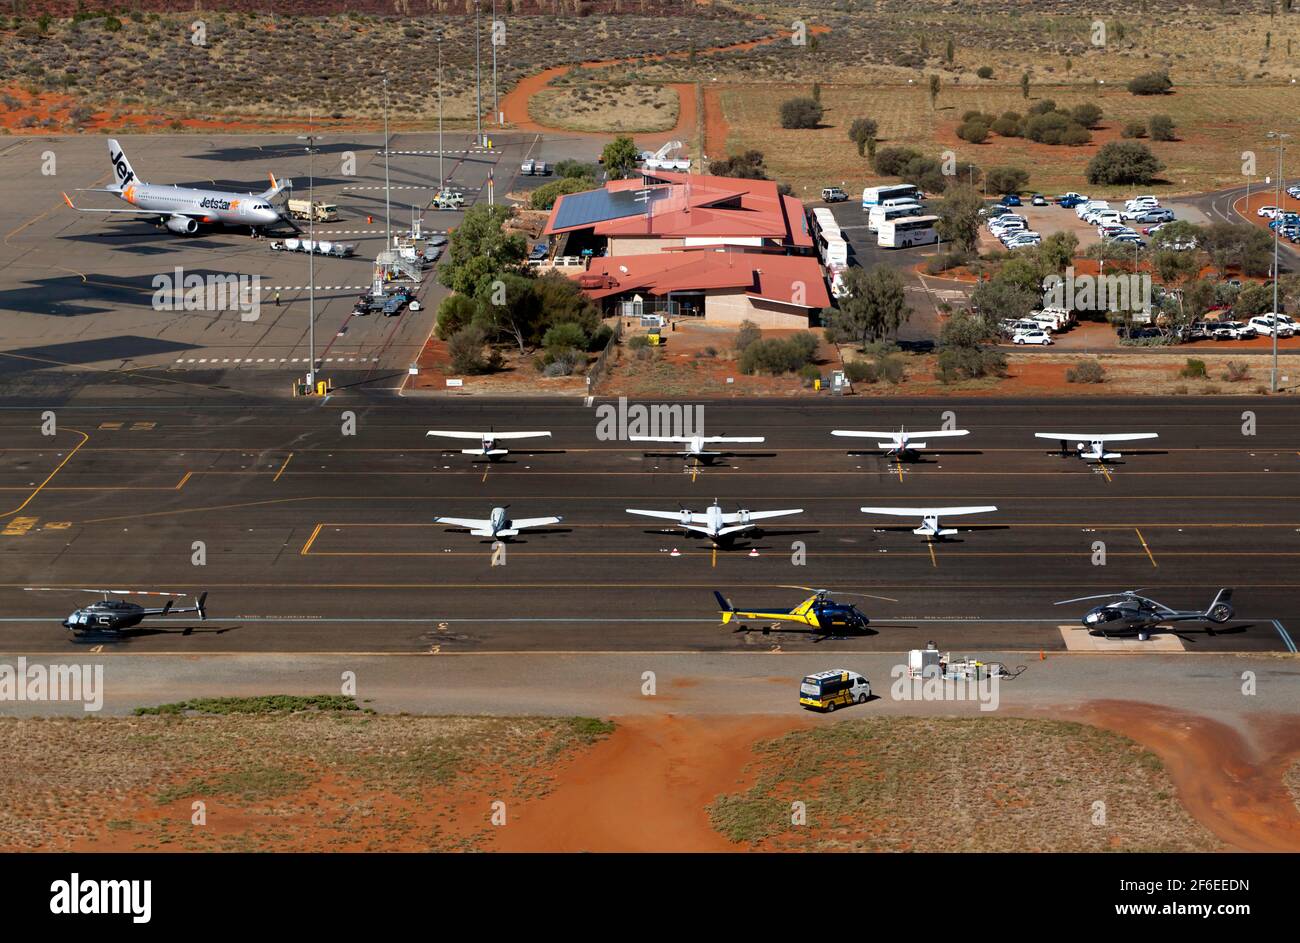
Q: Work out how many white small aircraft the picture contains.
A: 7